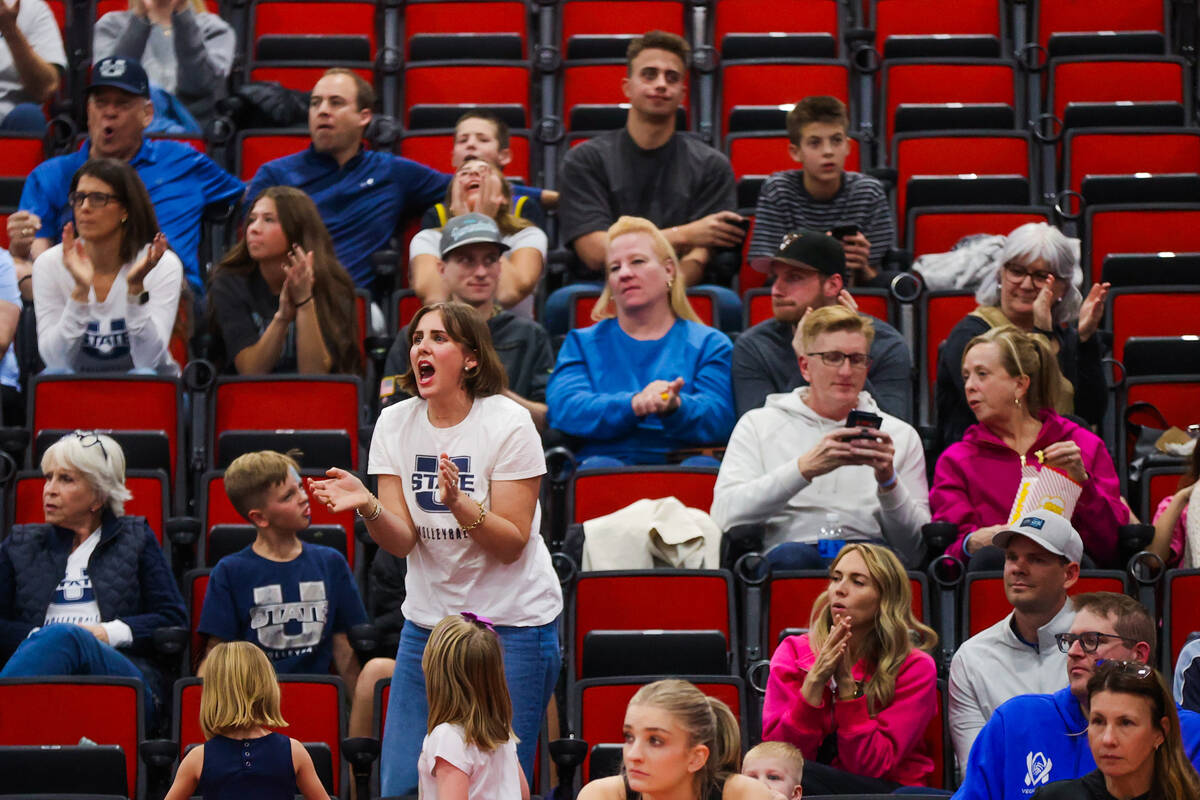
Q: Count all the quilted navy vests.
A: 1